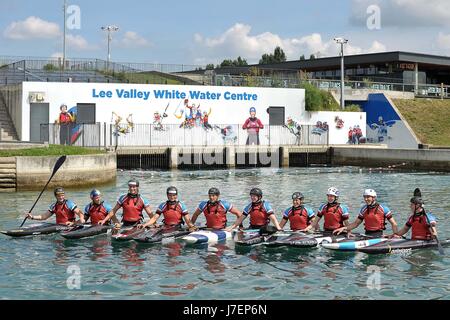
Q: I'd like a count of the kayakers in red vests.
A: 10